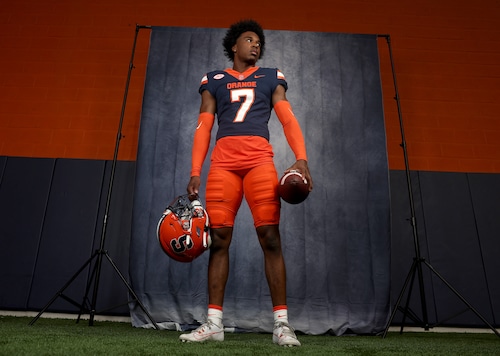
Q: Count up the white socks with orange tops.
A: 2